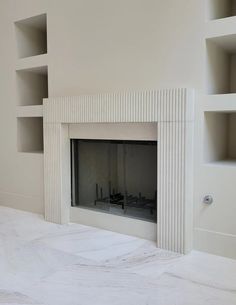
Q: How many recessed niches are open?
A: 6